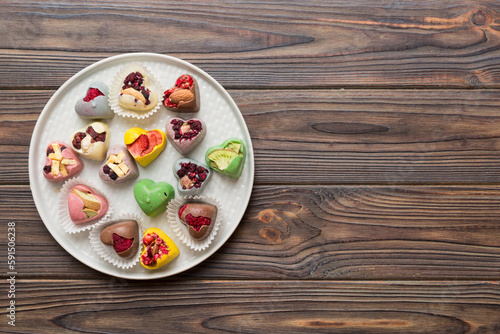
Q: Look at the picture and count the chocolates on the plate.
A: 15